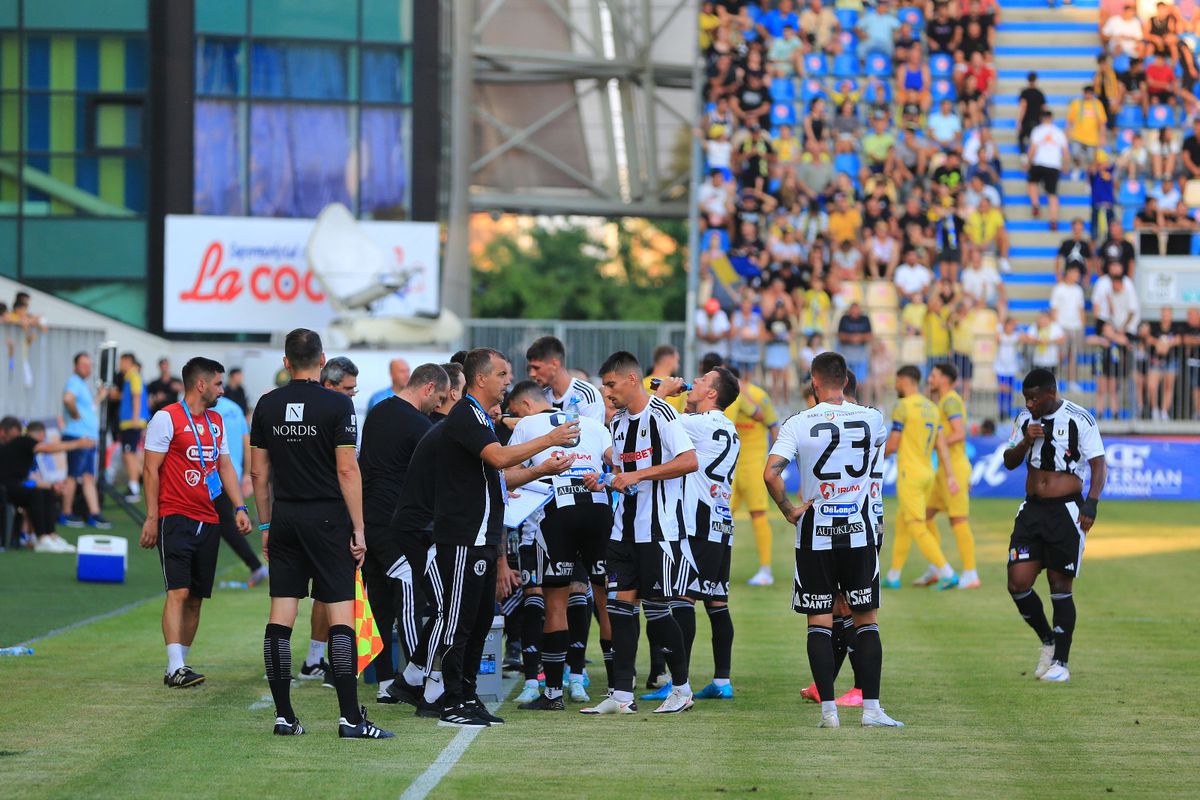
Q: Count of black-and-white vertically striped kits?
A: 7